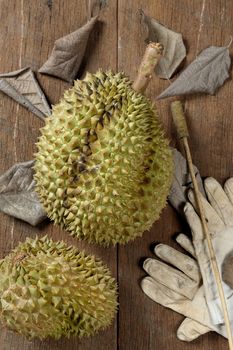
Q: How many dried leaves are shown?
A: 6